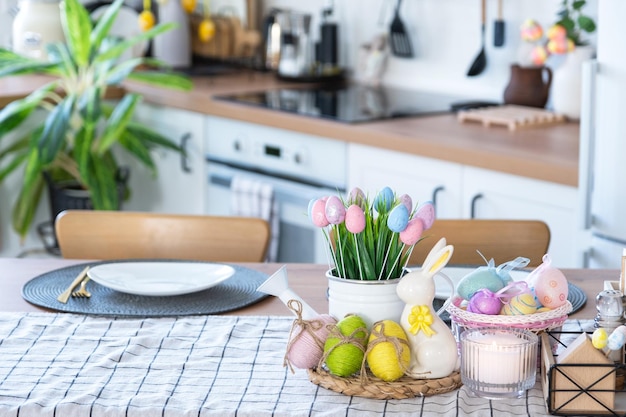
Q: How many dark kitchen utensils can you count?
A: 3